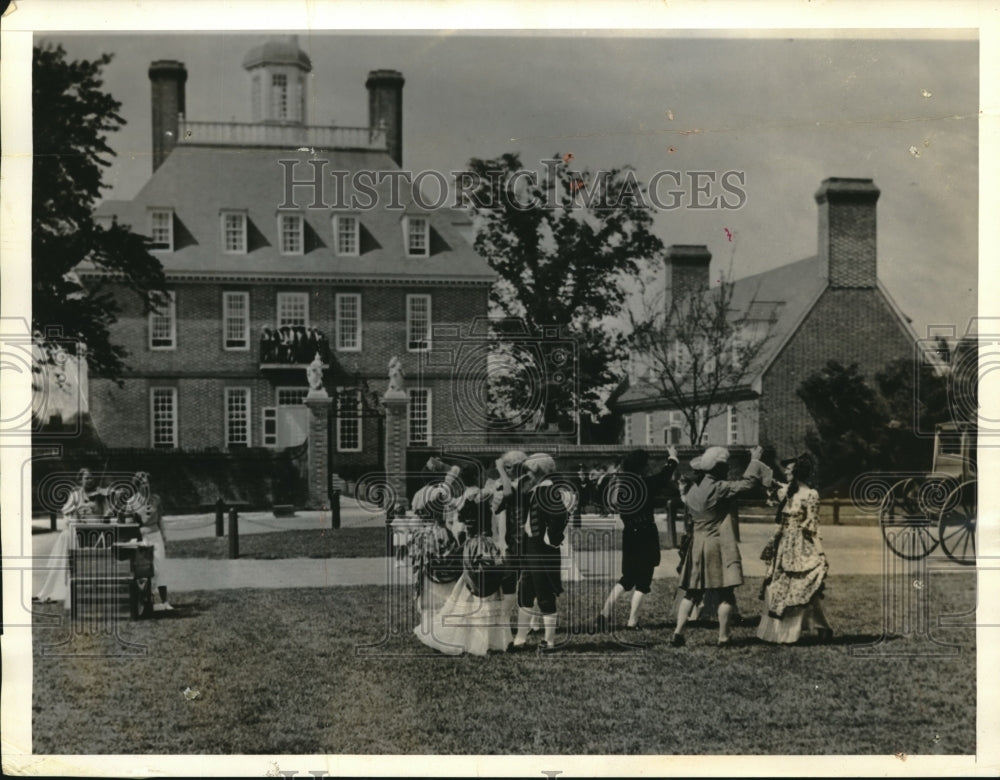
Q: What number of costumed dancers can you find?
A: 8